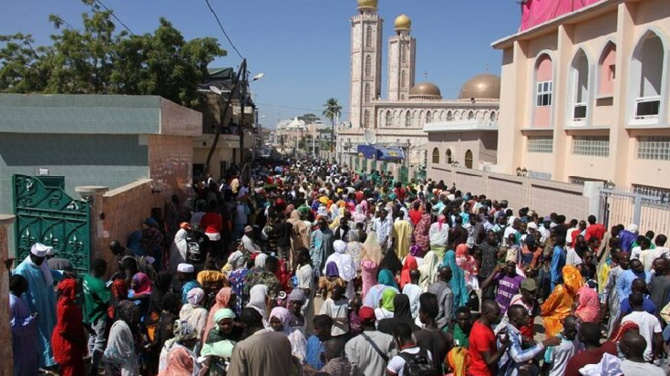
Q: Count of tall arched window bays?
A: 4